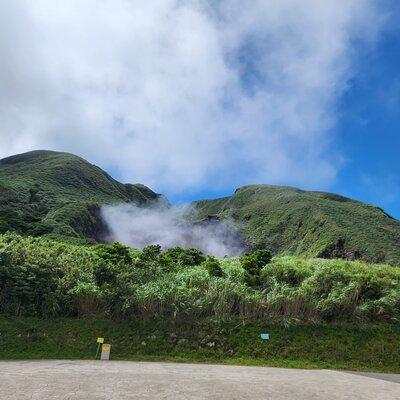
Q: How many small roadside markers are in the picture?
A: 3